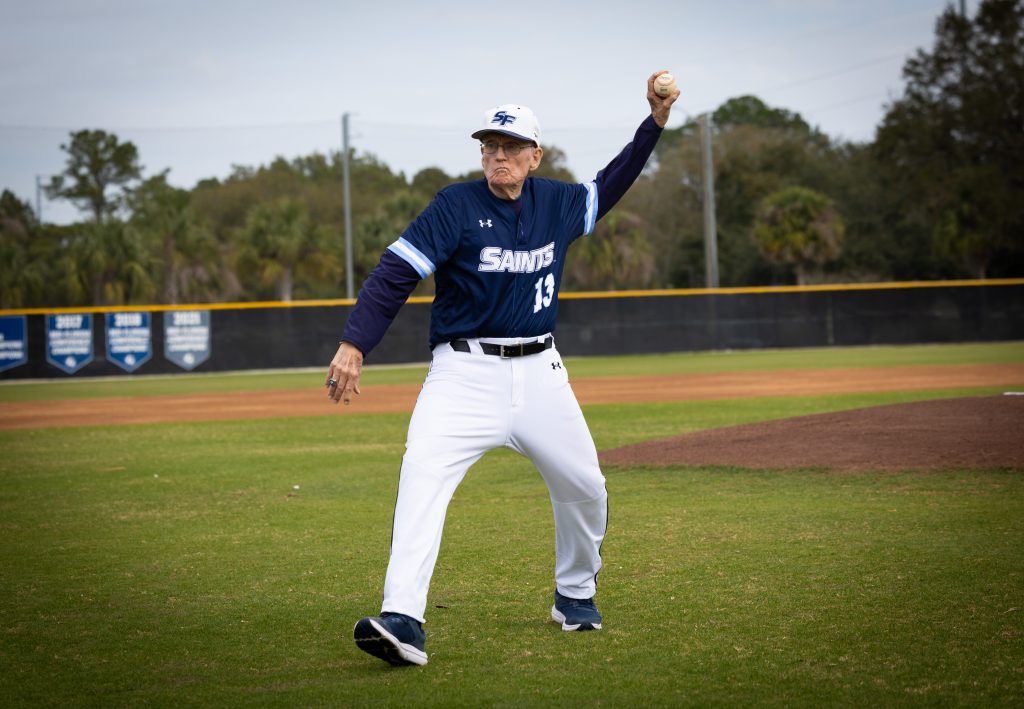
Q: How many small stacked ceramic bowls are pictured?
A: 0